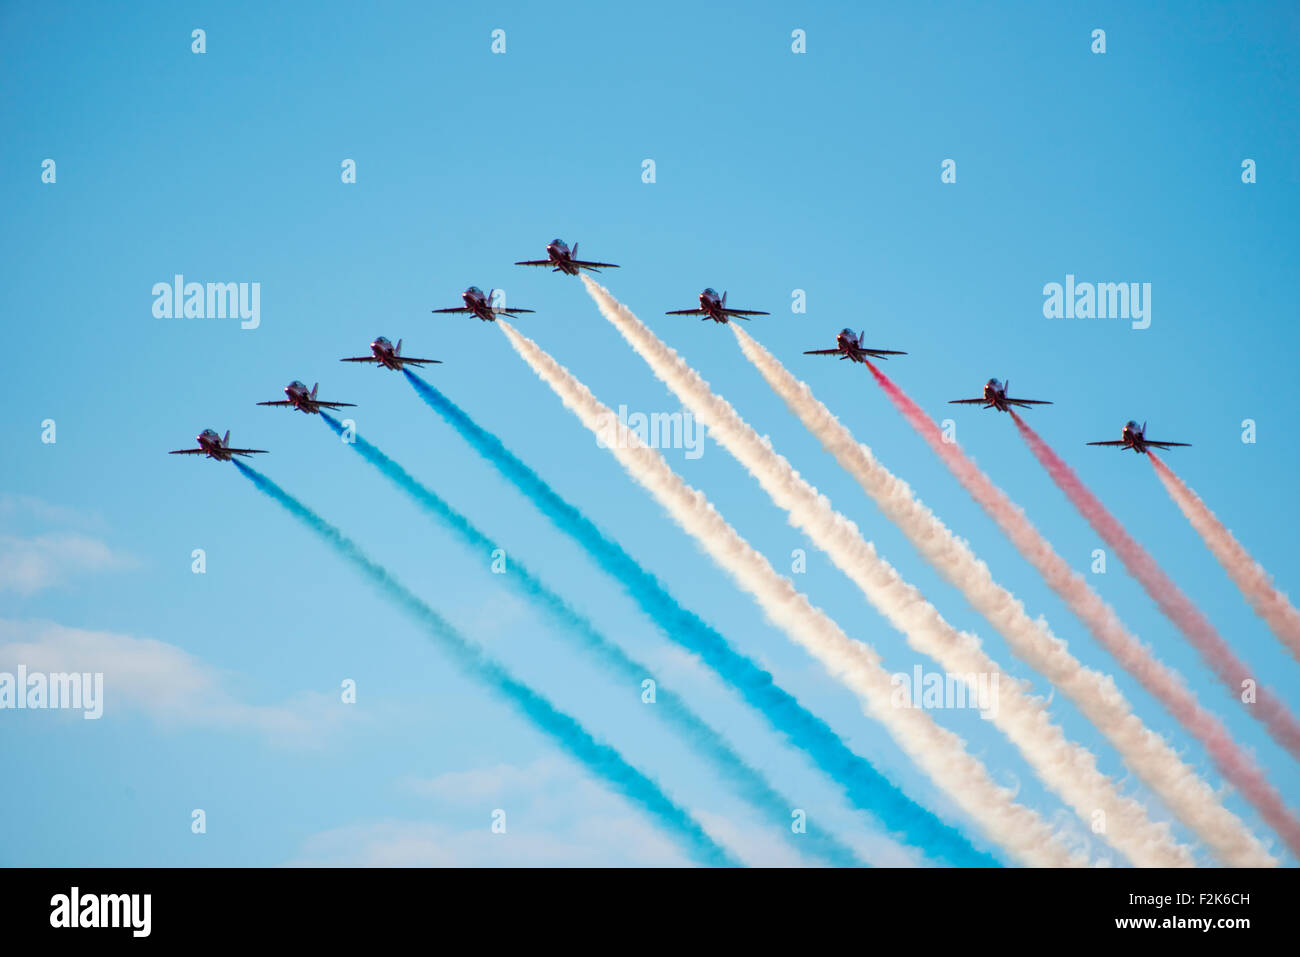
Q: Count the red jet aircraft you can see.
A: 9